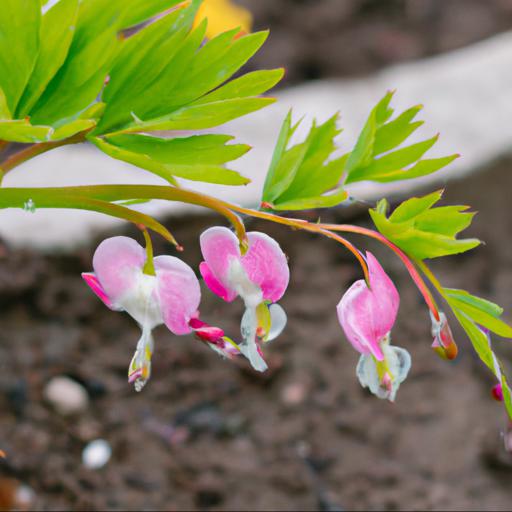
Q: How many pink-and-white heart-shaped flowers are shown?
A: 3